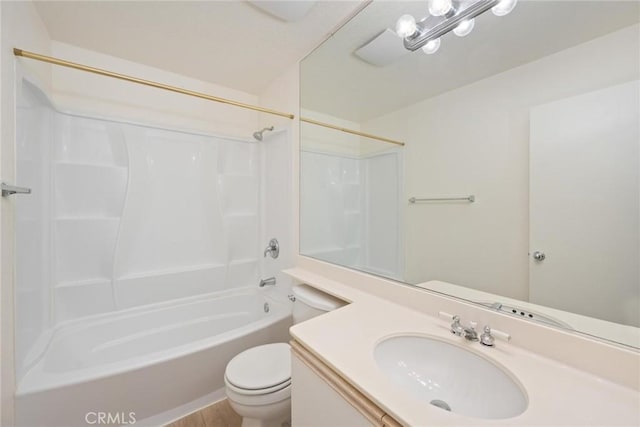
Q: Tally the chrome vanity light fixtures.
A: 1